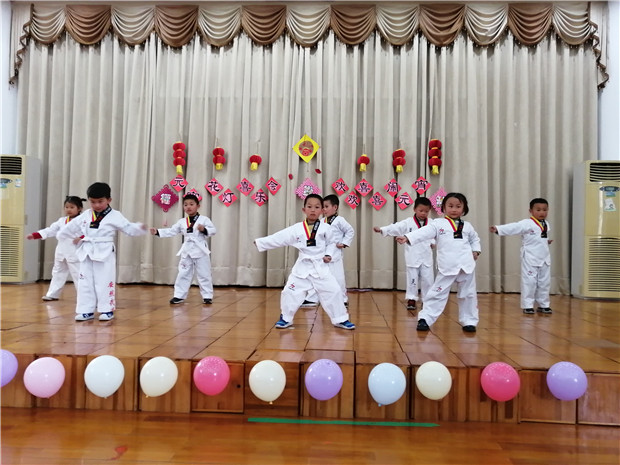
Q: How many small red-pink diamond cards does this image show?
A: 14